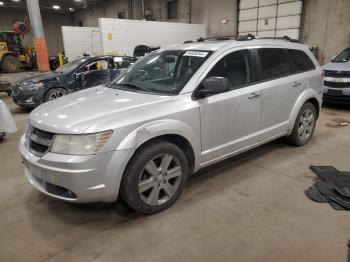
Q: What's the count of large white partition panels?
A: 2